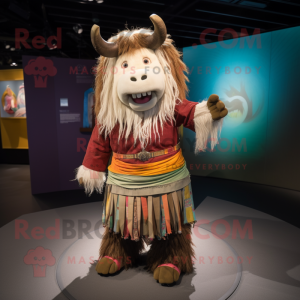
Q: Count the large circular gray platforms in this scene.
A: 1